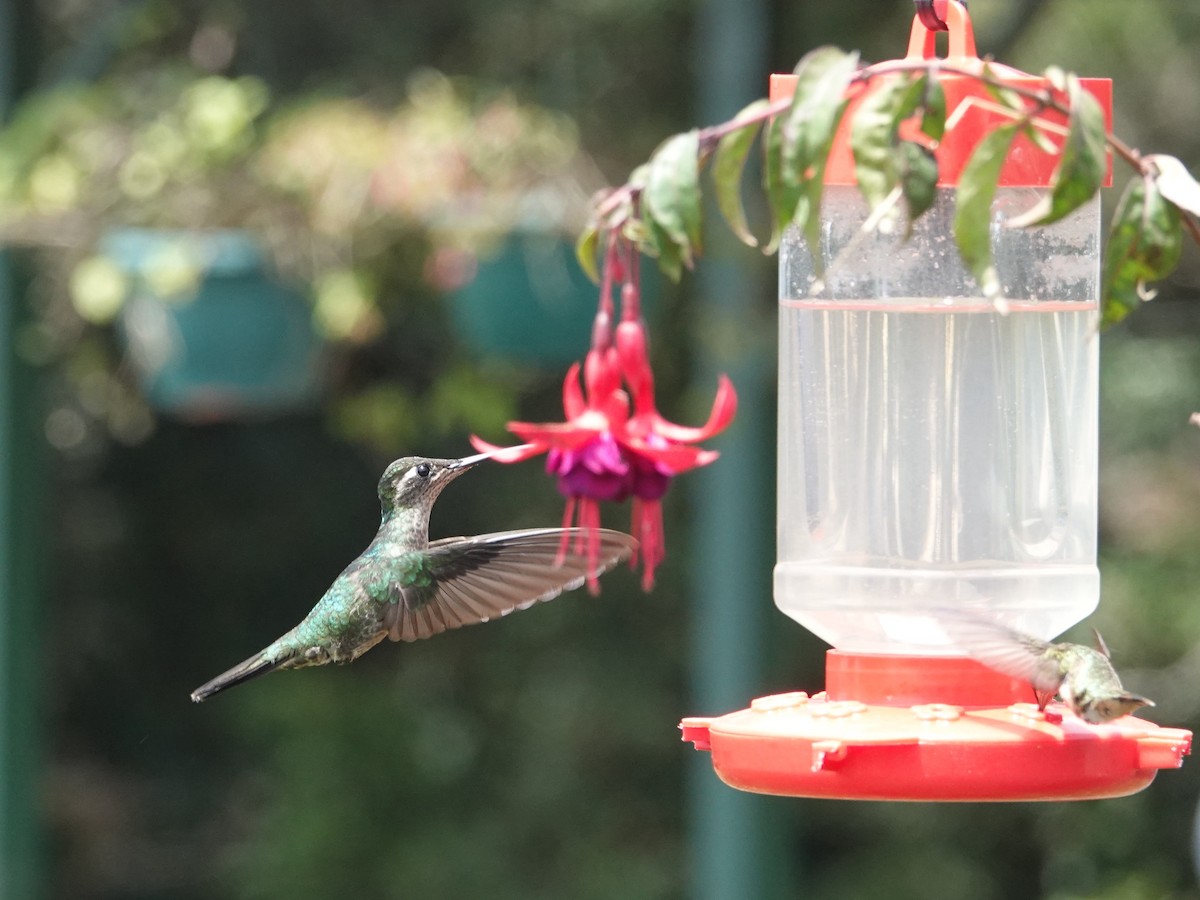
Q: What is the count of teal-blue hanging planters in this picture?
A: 2